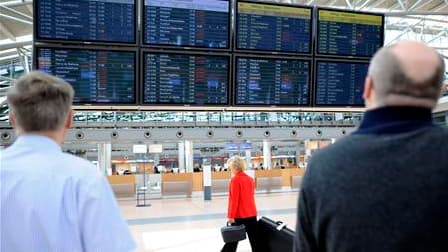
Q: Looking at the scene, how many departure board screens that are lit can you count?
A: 8